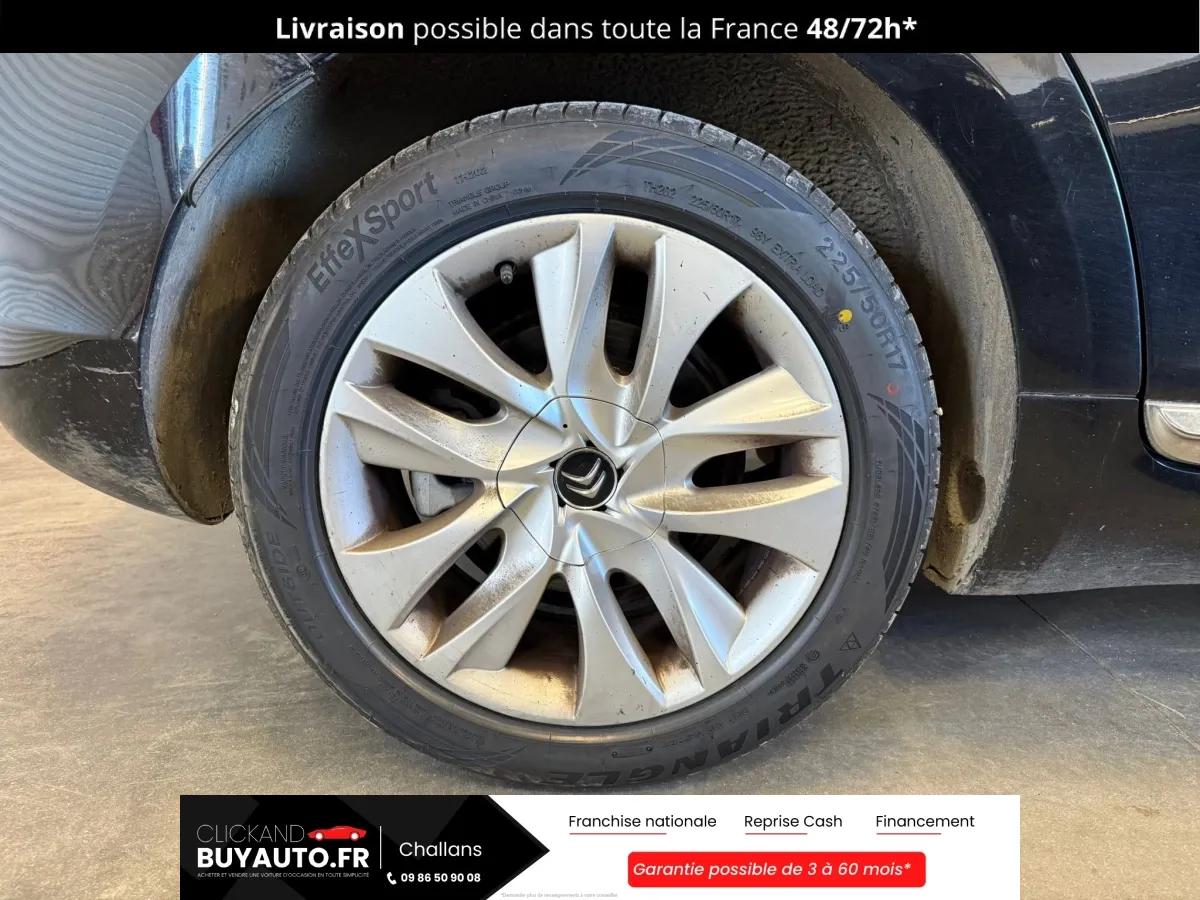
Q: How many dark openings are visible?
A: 10